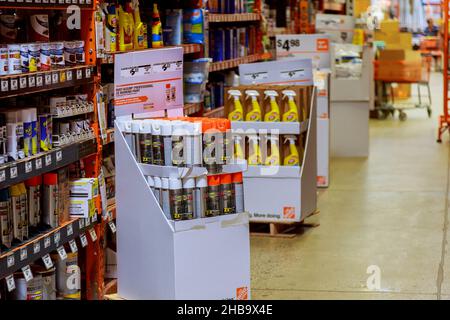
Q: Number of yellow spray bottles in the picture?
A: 8